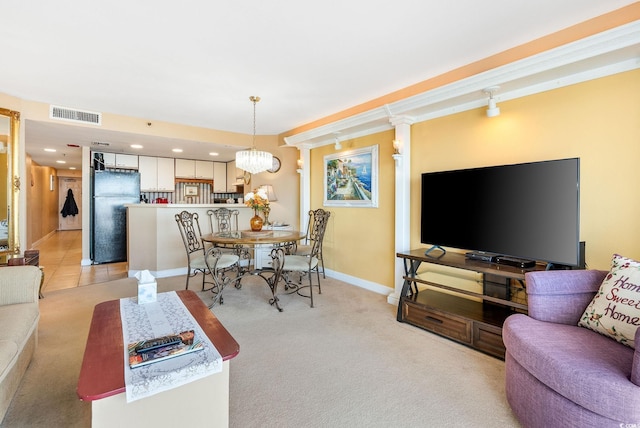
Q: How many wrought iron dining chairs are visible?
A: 4